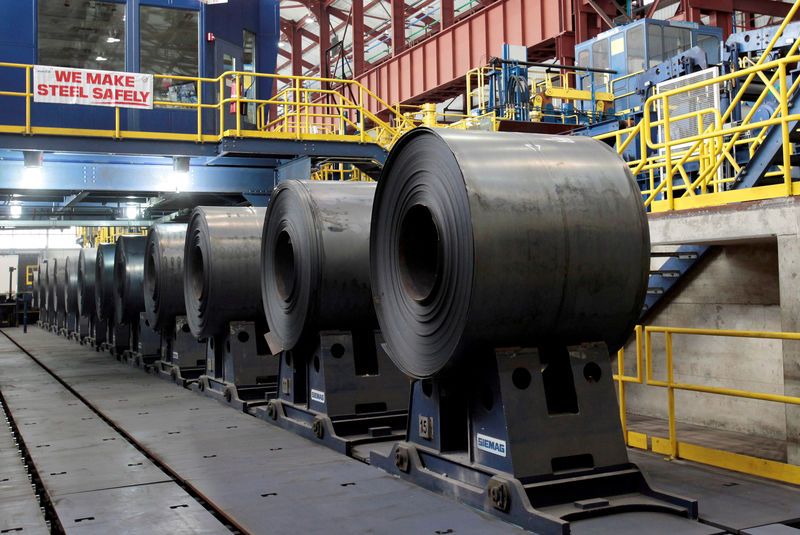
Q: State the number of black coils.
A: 12